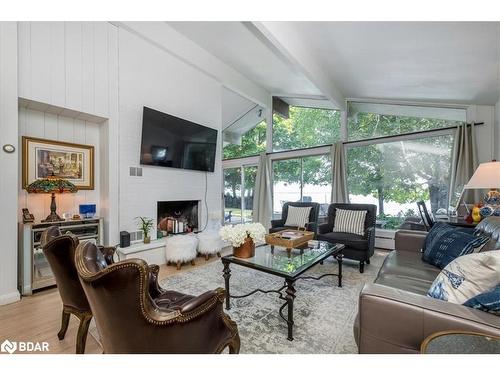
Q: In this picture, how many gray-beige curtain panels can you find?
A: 3